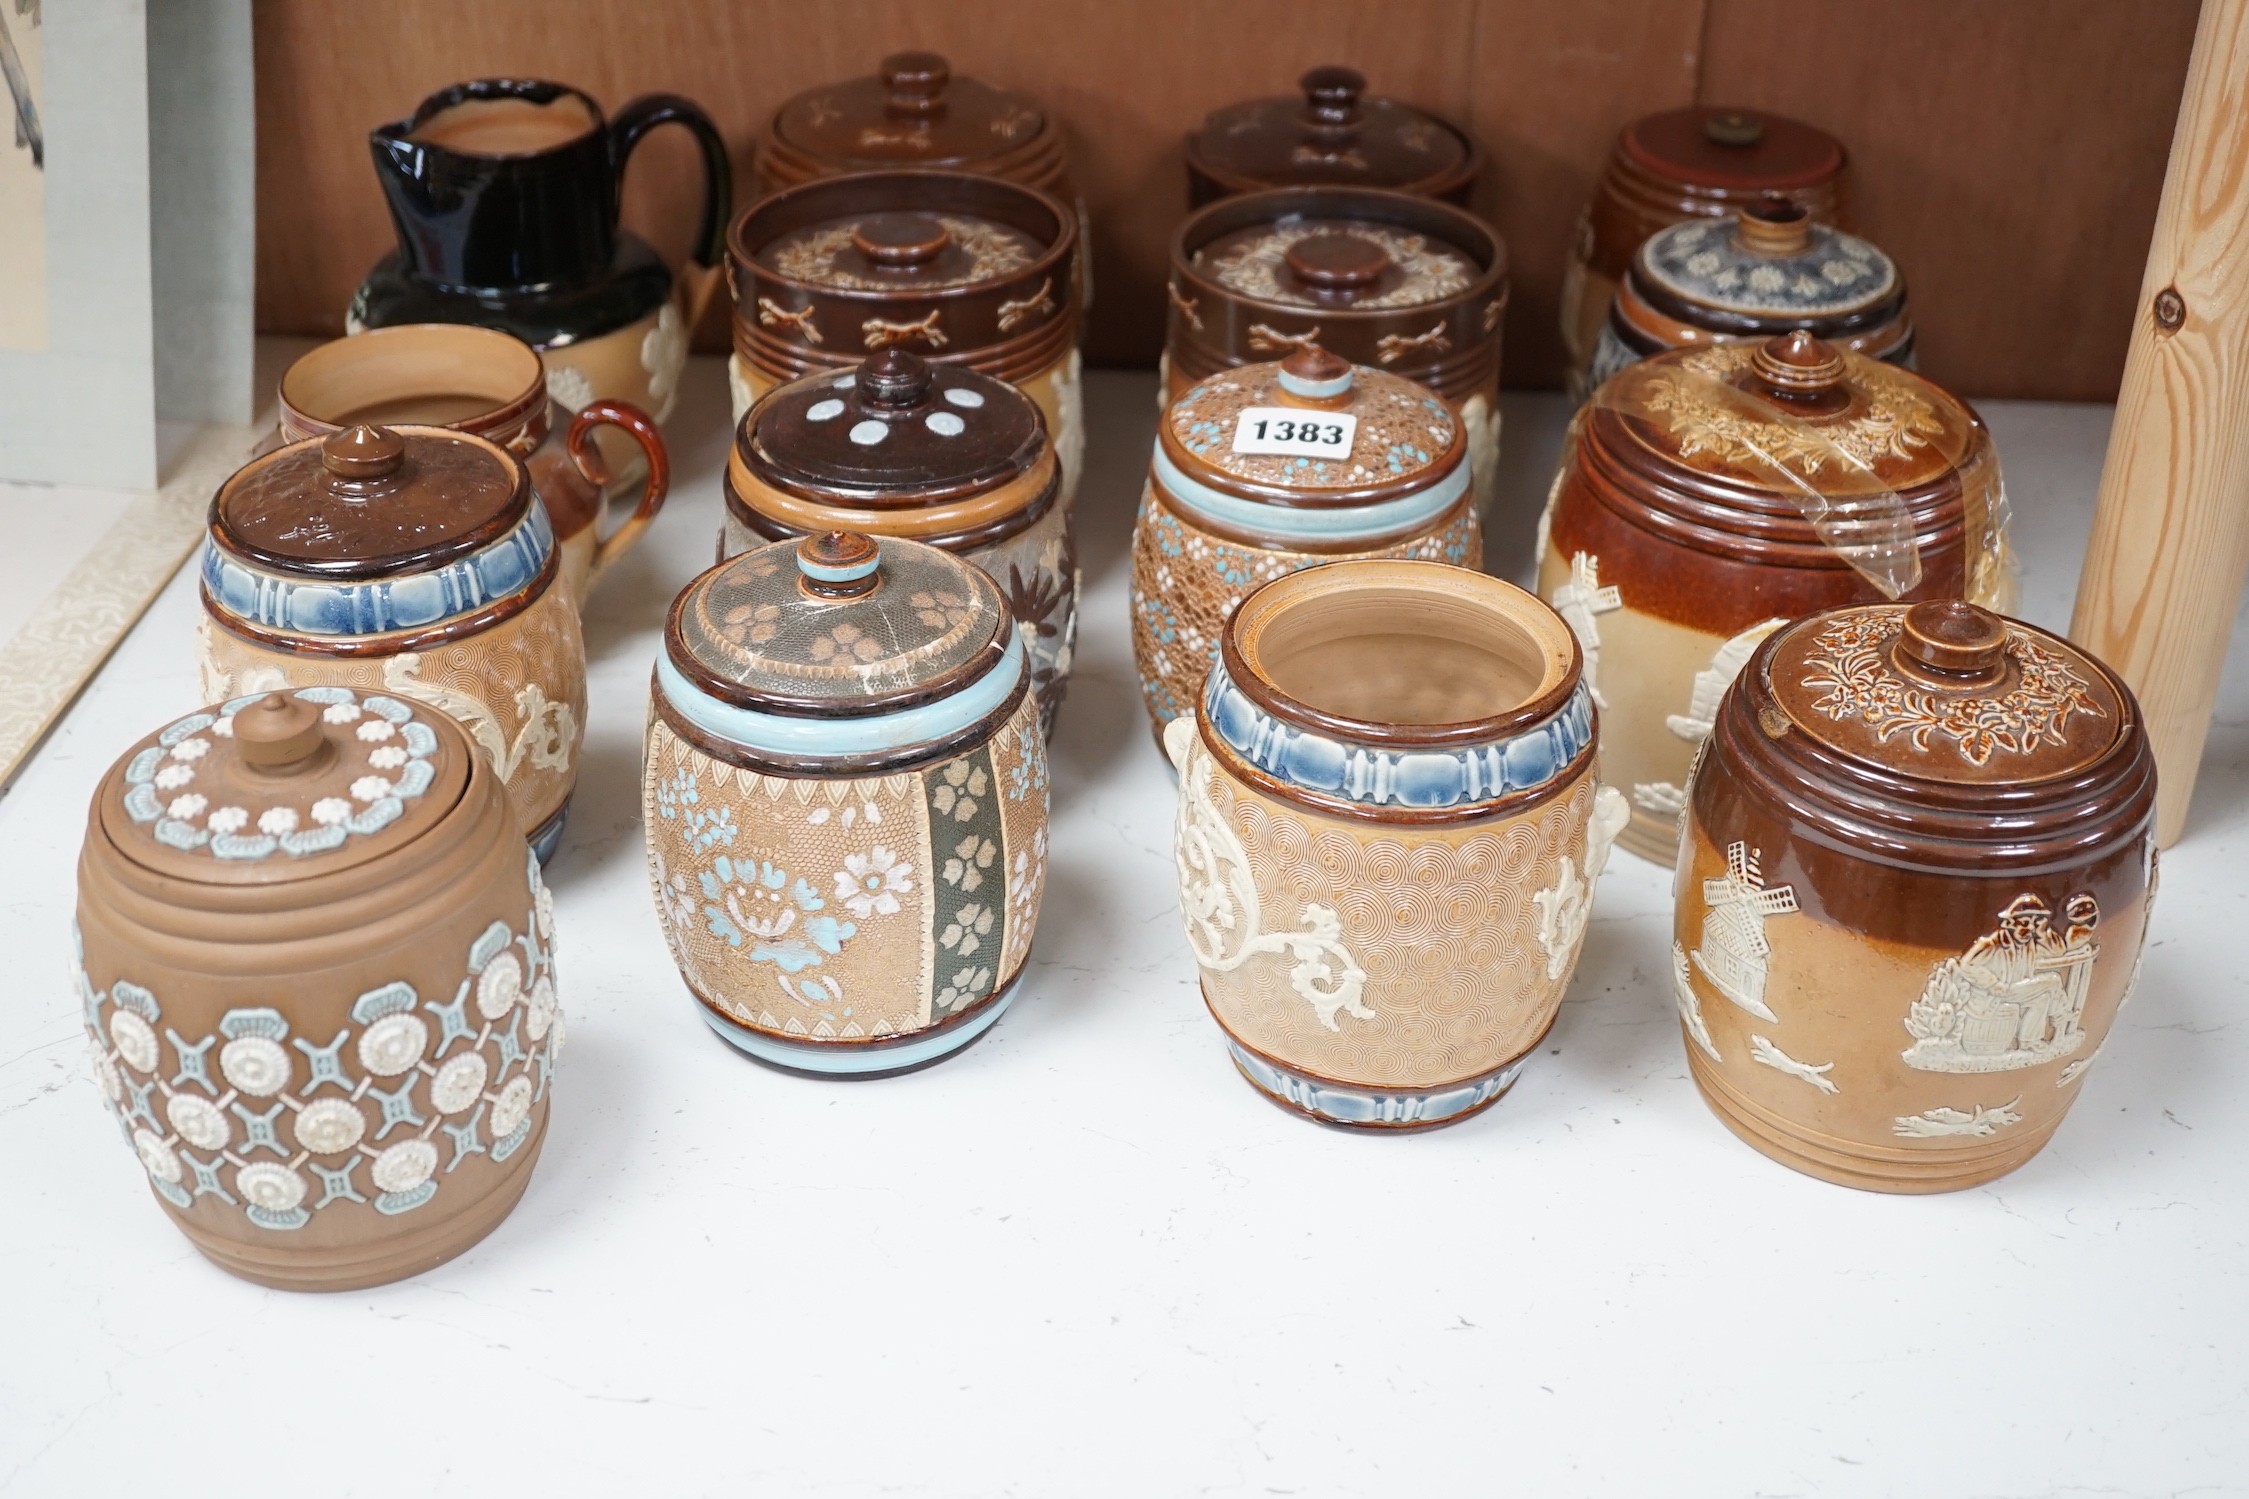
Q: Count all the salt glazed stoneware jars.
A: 14